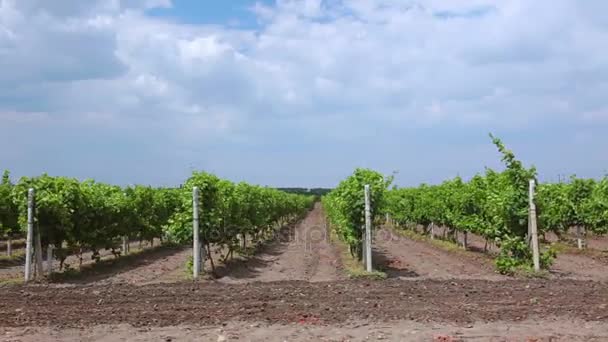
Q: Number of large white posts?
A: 4